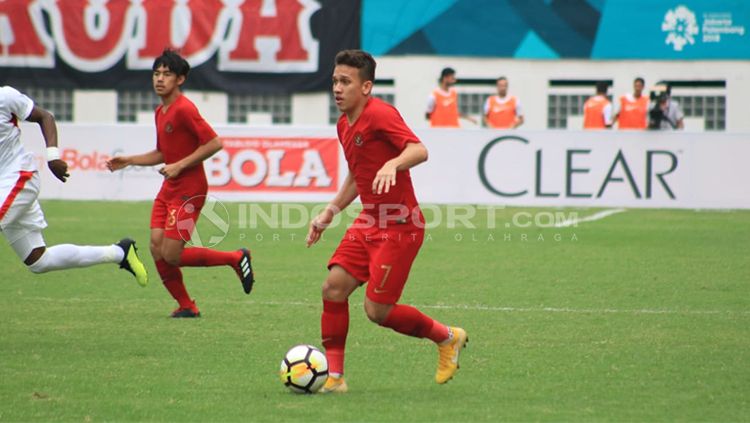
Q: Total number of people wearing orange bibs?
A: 4